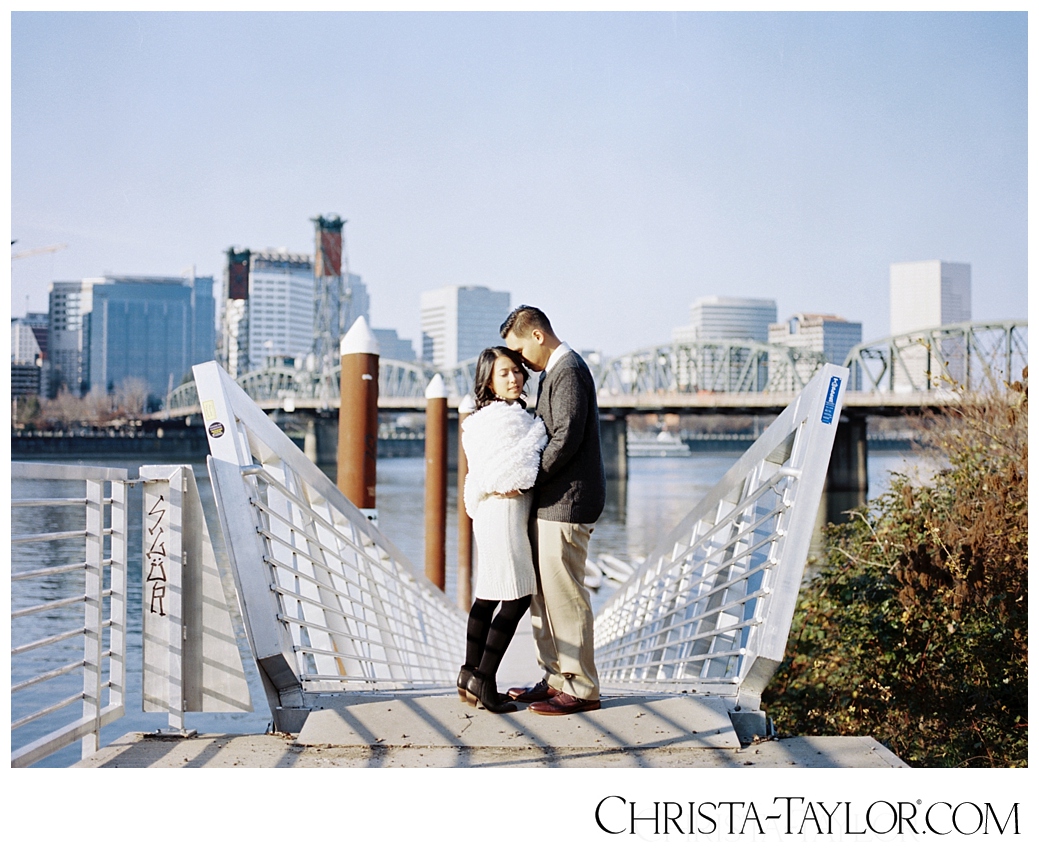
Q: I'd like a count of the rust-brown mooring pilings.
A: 3